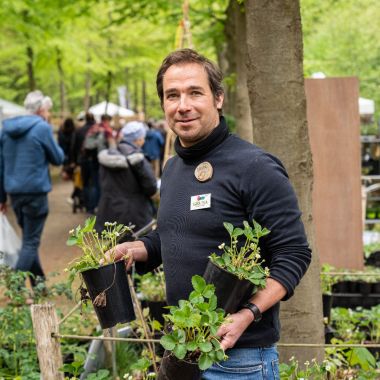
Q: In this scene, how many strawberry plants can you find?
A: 3